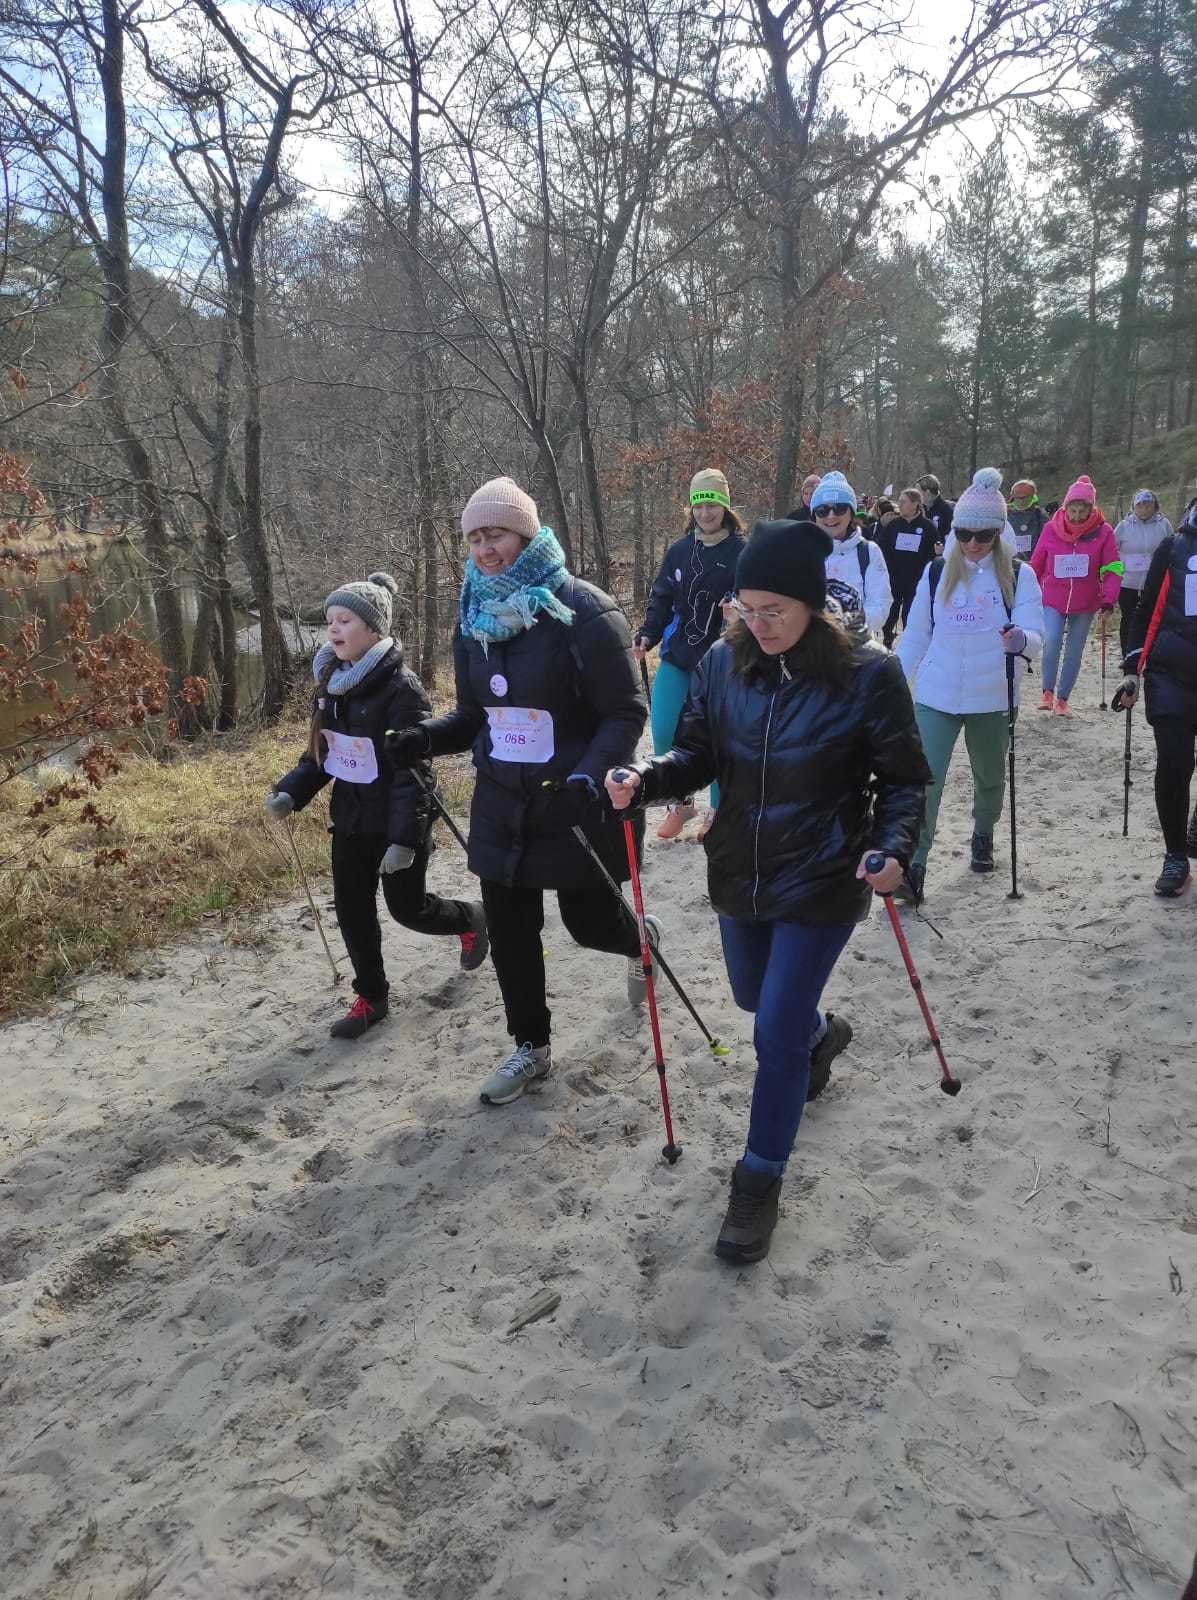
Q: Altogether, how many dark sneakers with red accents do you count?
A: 2